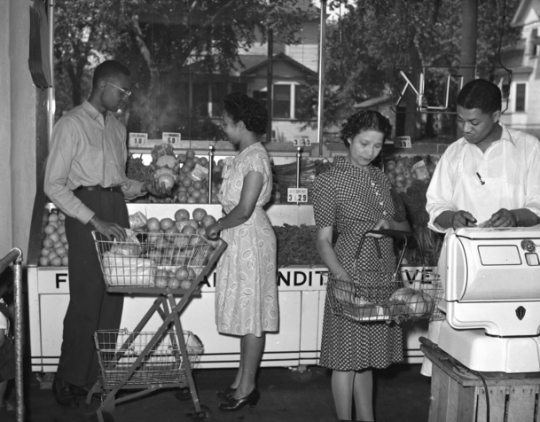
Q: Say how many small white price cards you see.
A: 5